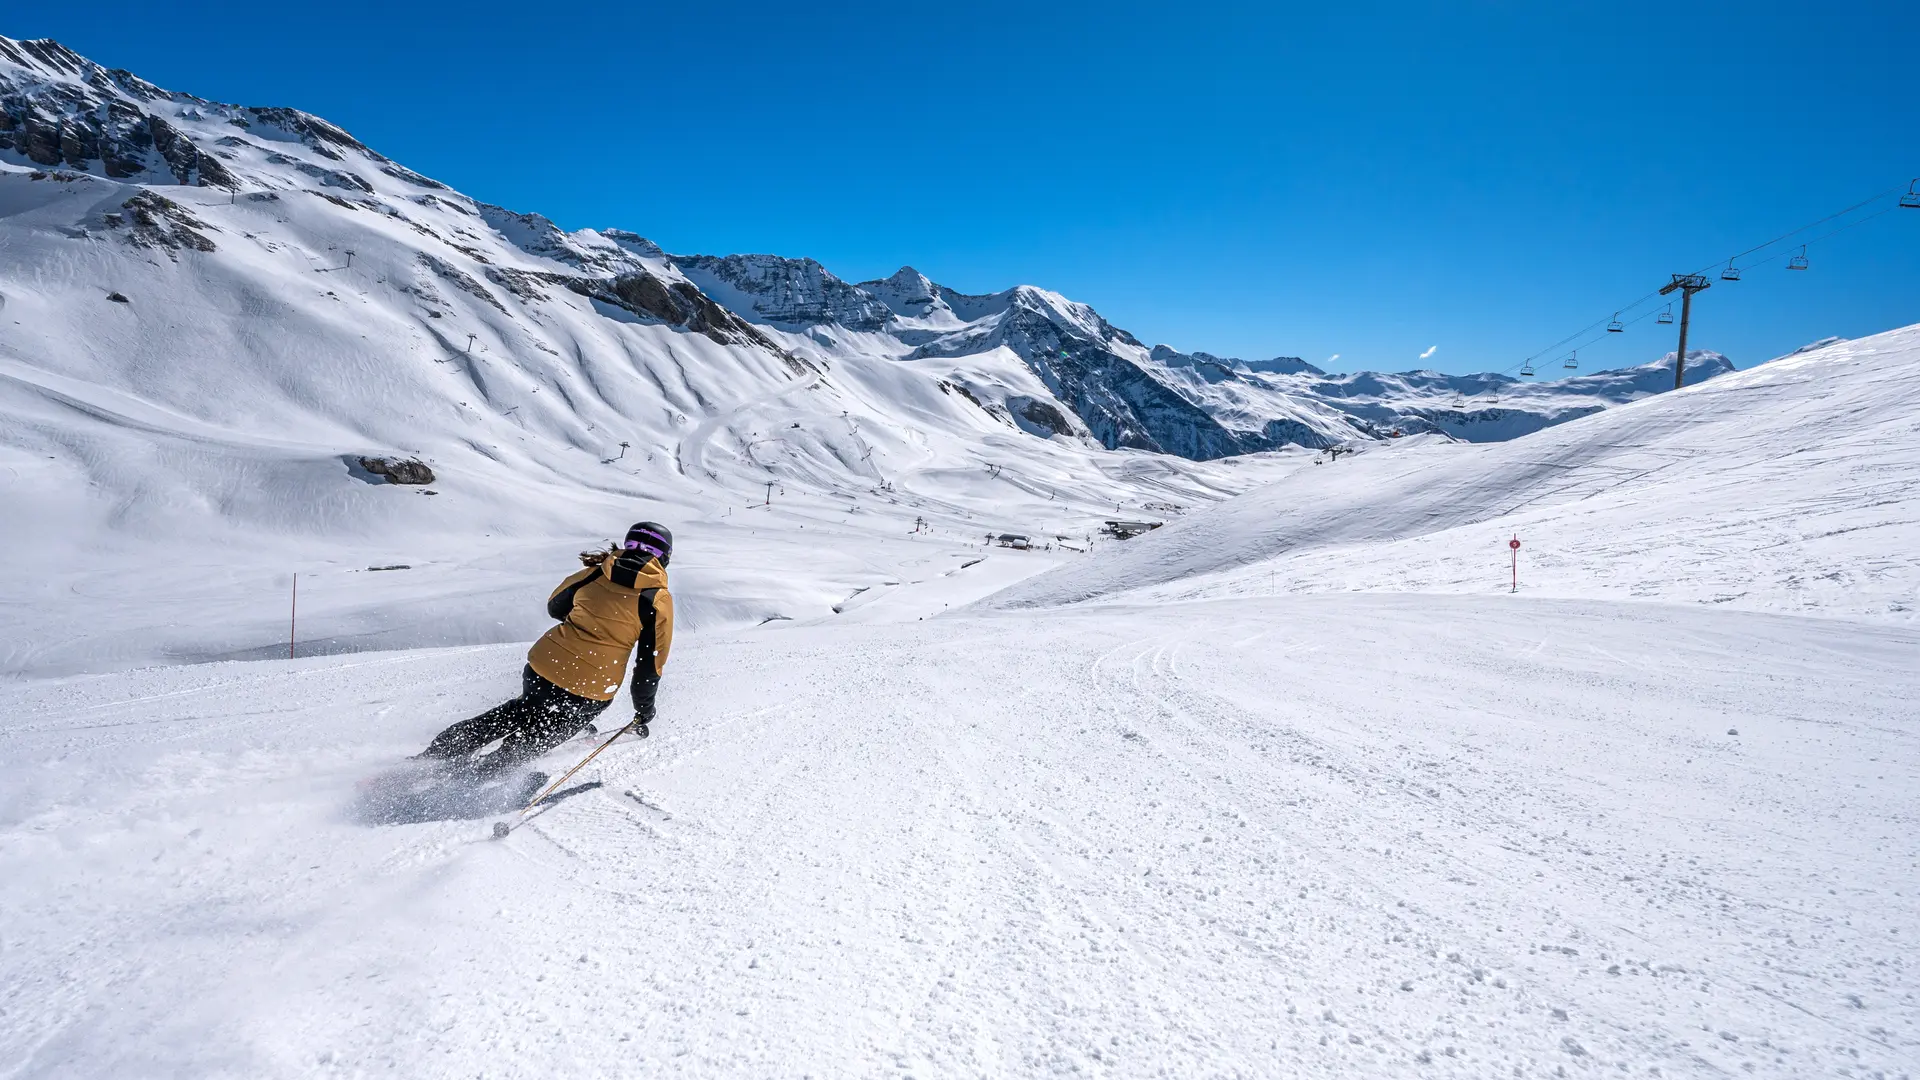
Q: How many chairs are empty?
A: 9